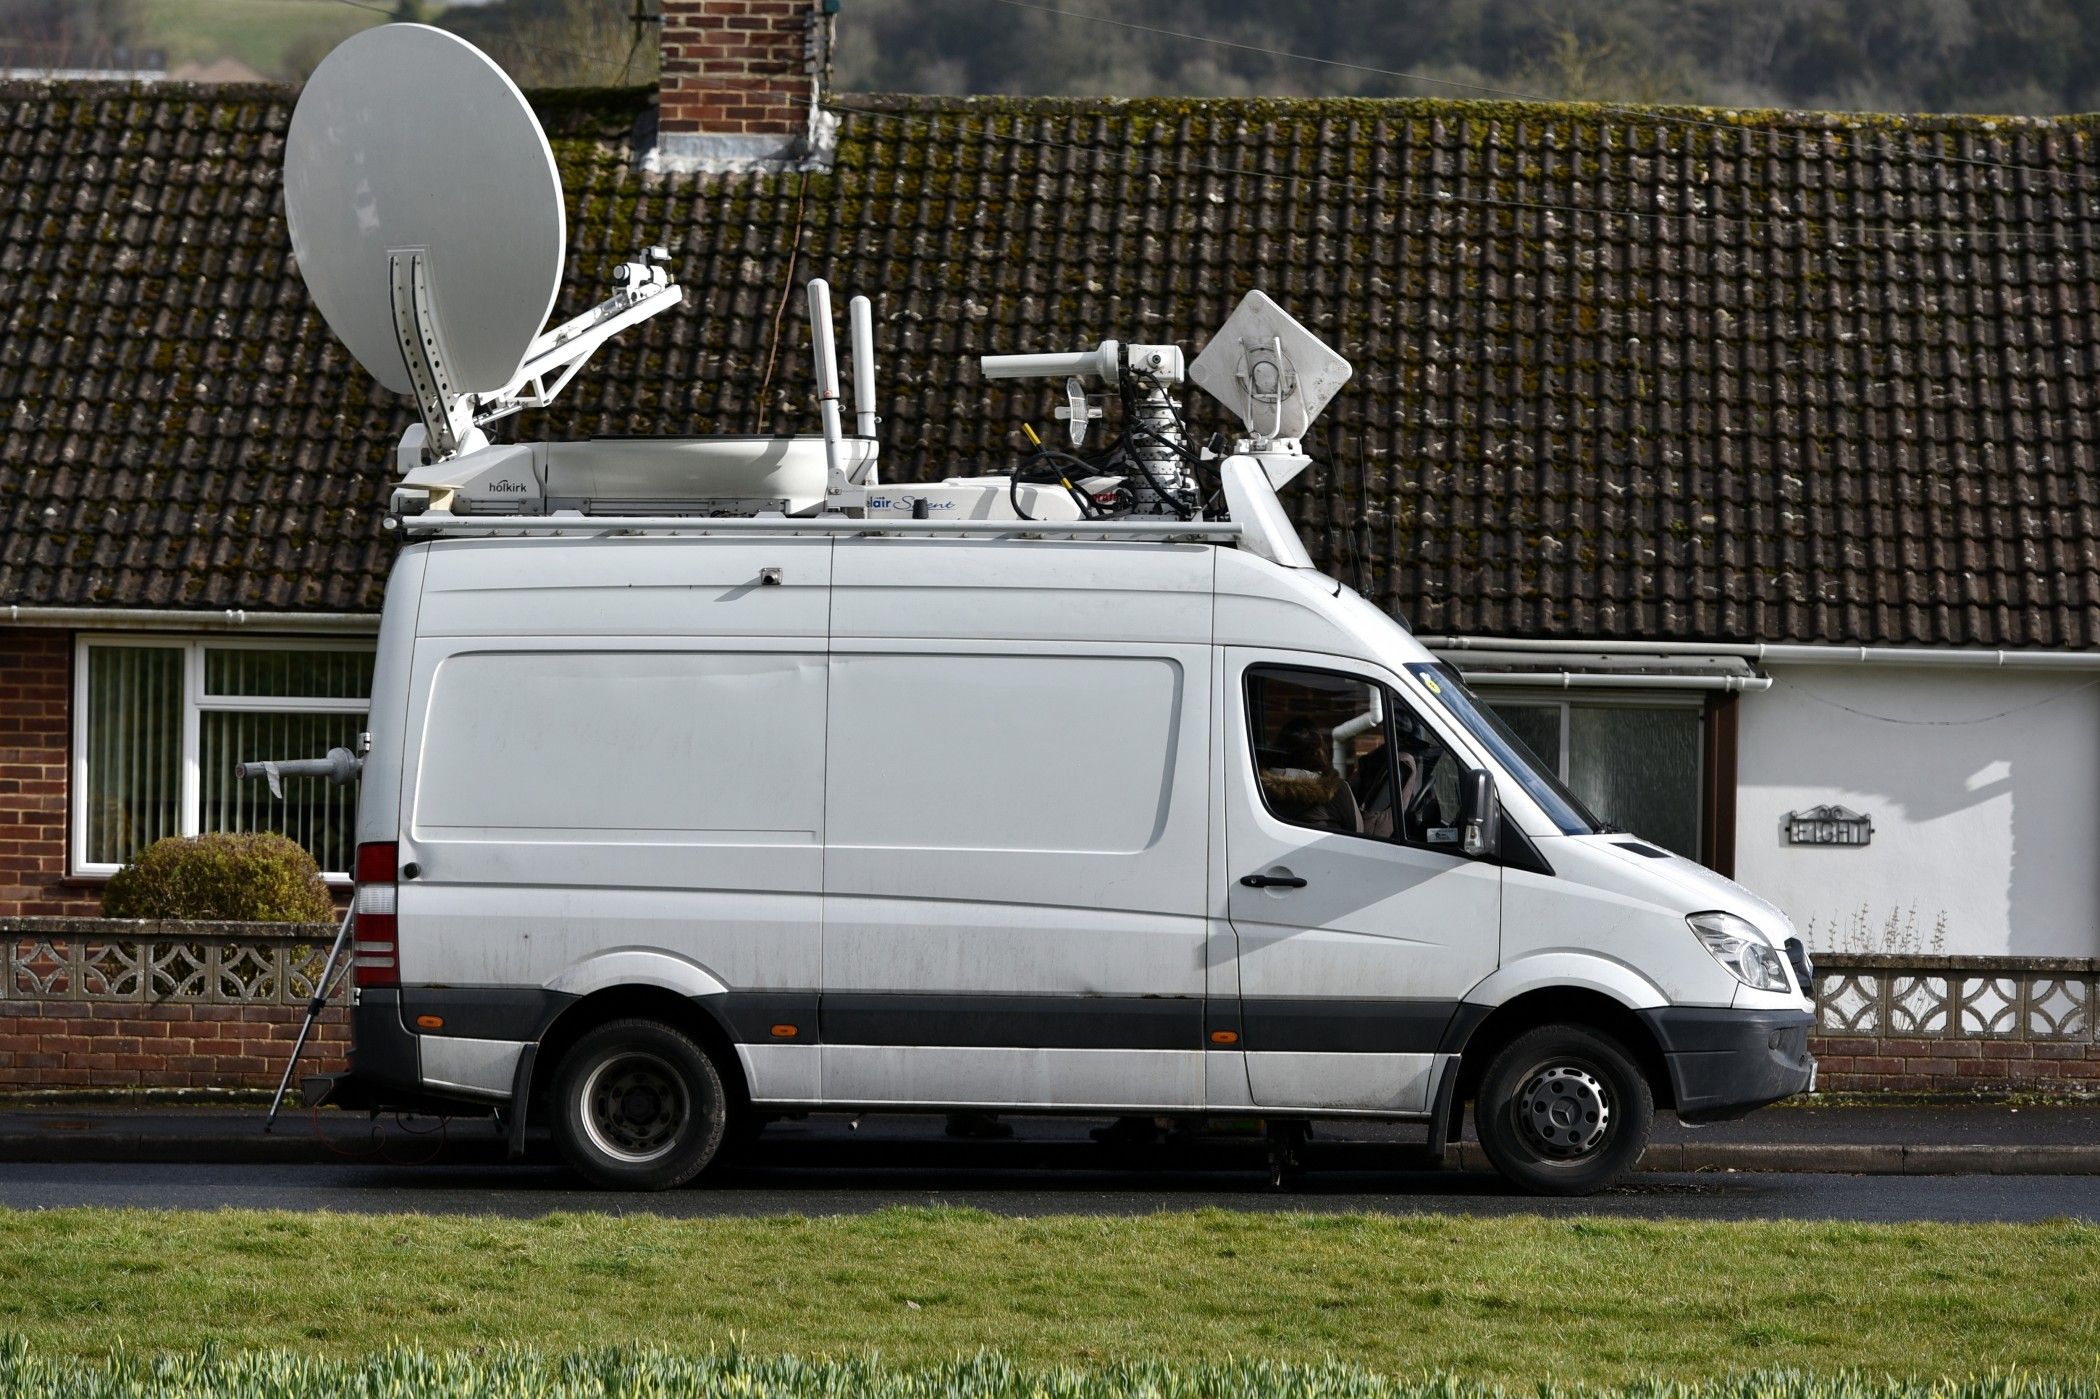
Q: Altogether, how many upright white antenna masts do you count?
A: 2